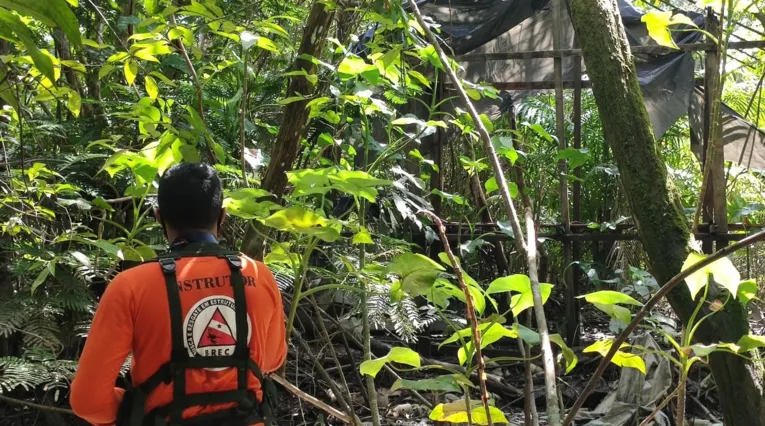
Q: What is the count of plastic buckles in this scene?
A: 2